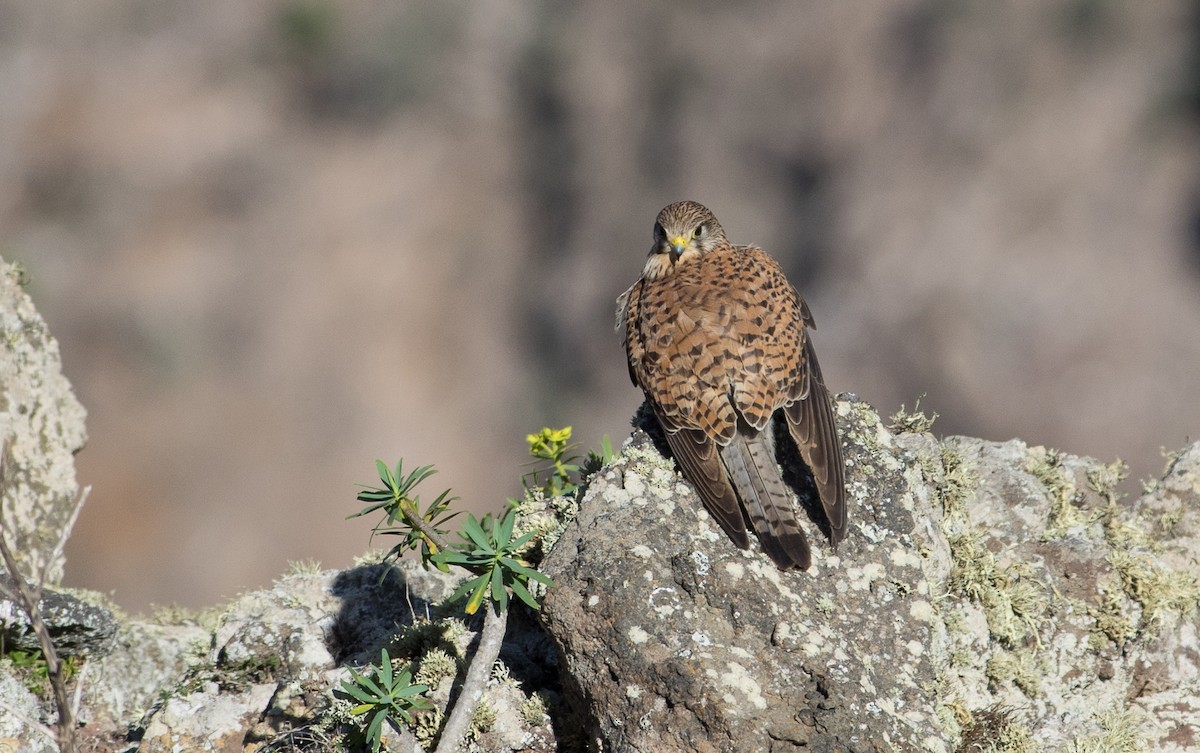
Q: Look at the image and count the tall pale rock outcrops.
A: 1